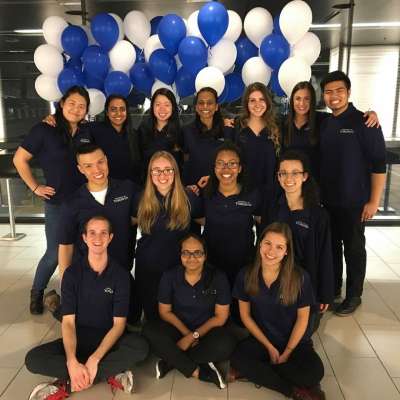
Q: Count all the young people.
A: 14